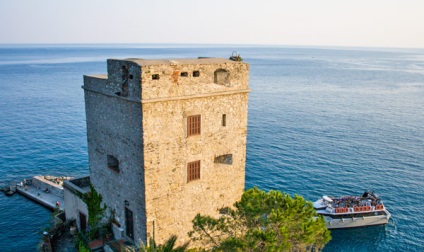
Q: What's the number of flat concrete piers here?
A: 1